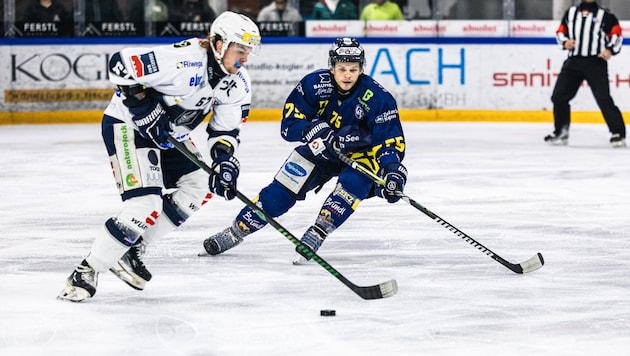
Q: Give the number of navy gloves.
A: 4